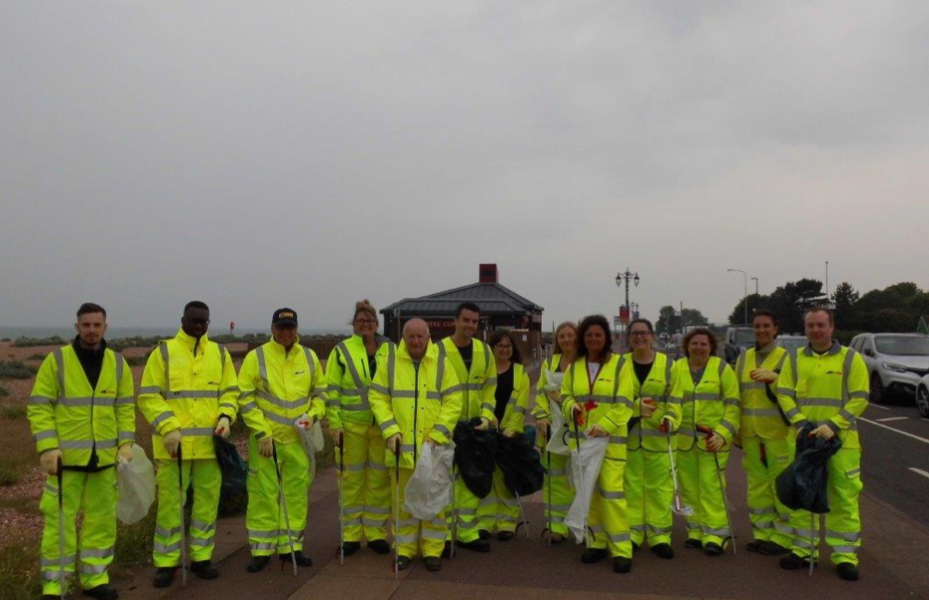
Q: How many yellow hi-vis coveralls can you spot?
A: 13